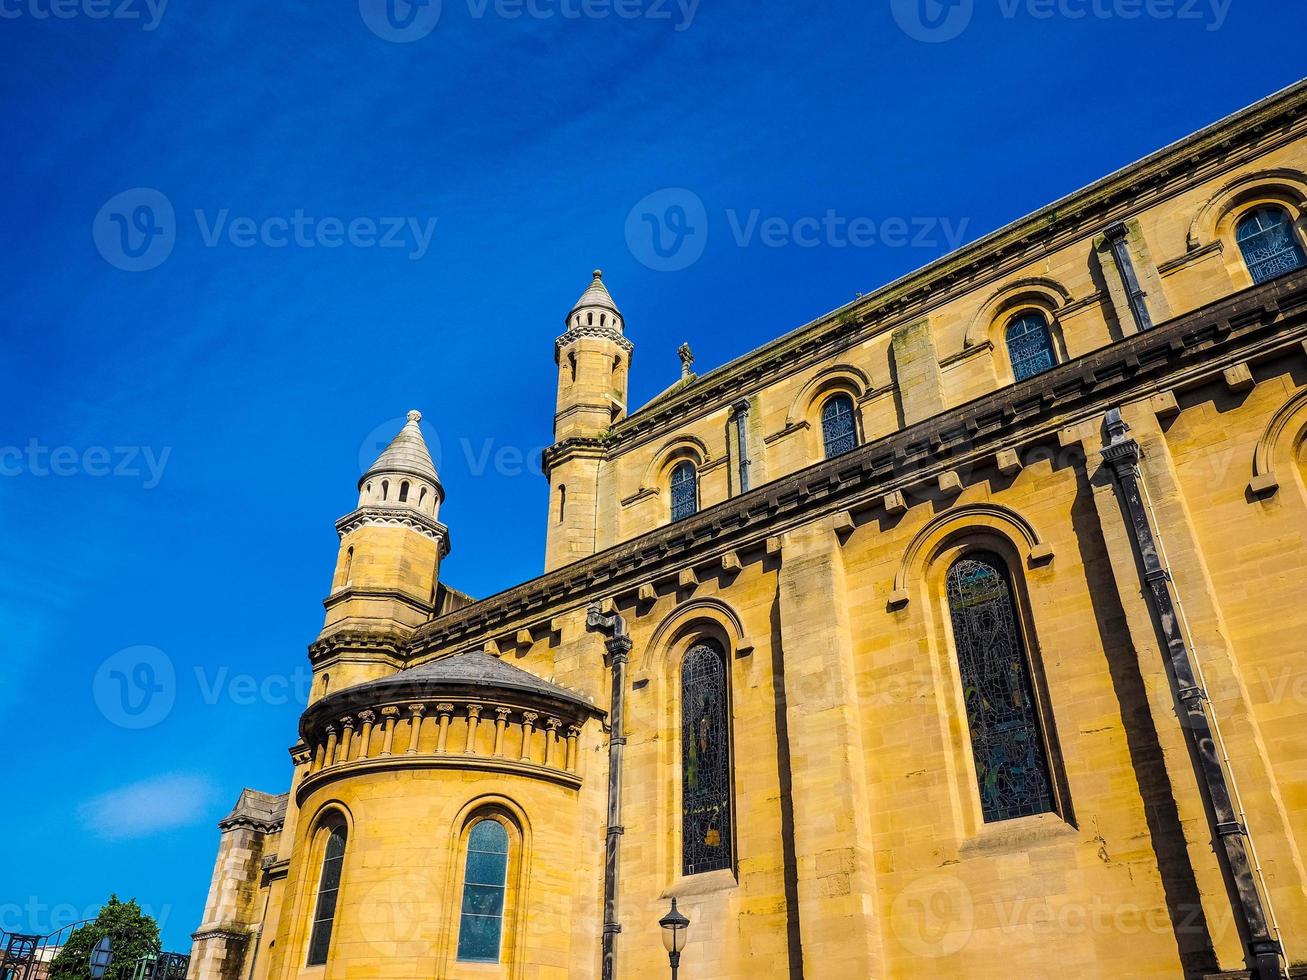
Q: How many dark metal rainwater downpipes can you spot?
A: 4